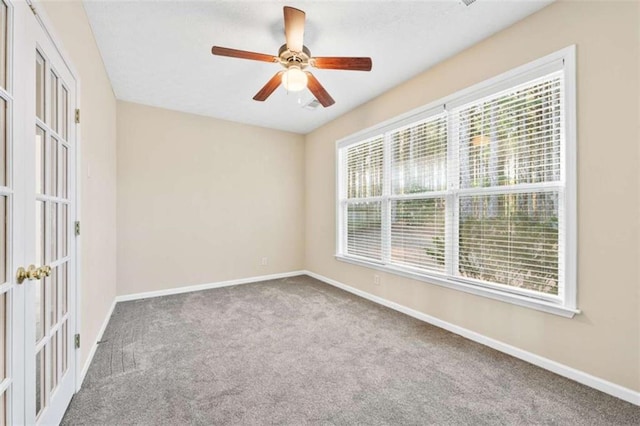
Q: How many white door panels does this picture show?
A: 2